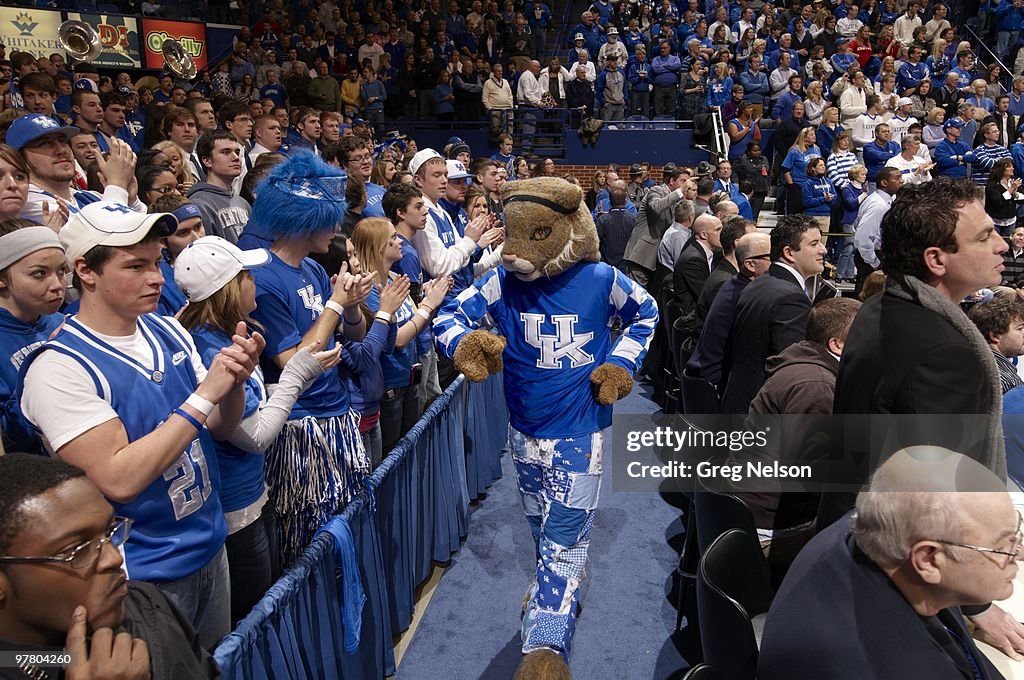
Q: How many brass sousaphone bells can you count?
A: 2